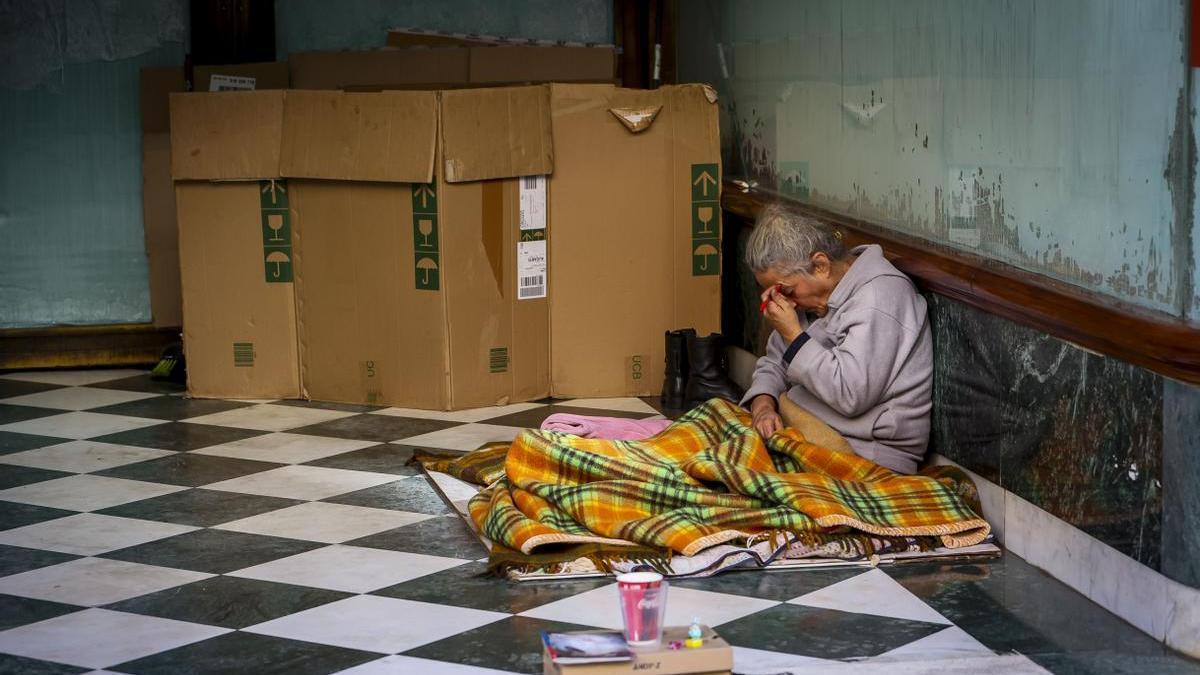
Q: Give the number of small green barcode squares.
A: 2